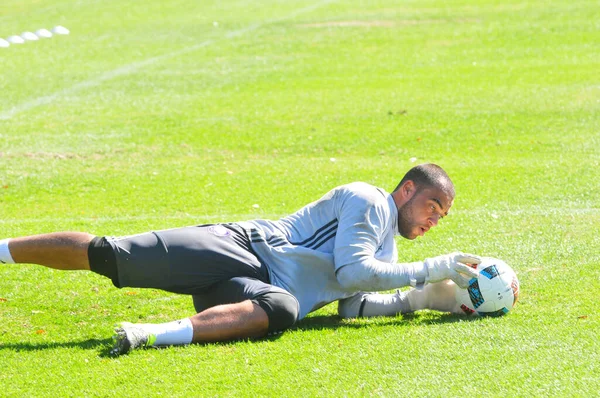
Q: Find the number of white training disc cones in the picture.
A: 5